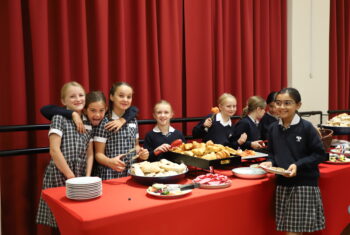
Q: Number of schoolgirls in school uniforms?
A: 8